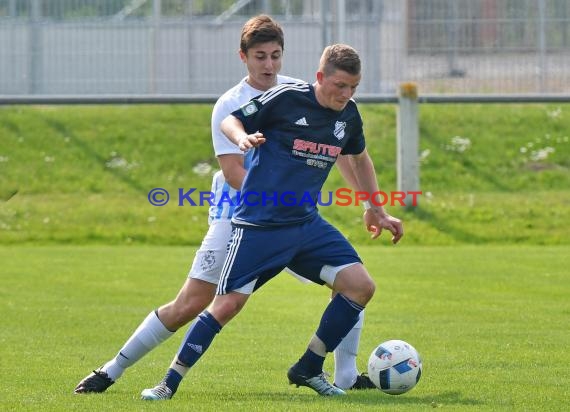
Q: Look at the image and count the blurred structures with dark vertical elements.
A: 1